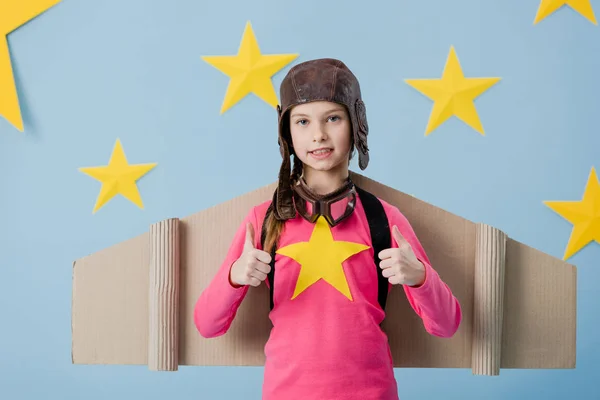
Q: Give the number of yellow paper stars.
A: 7